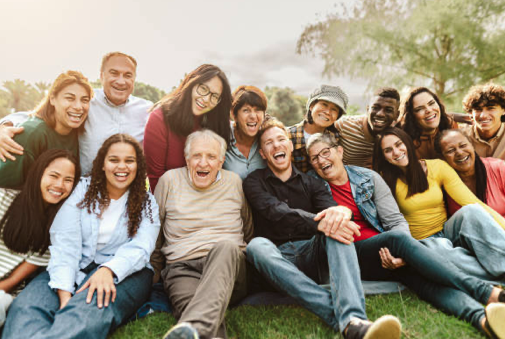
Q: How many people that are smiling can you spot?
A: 15